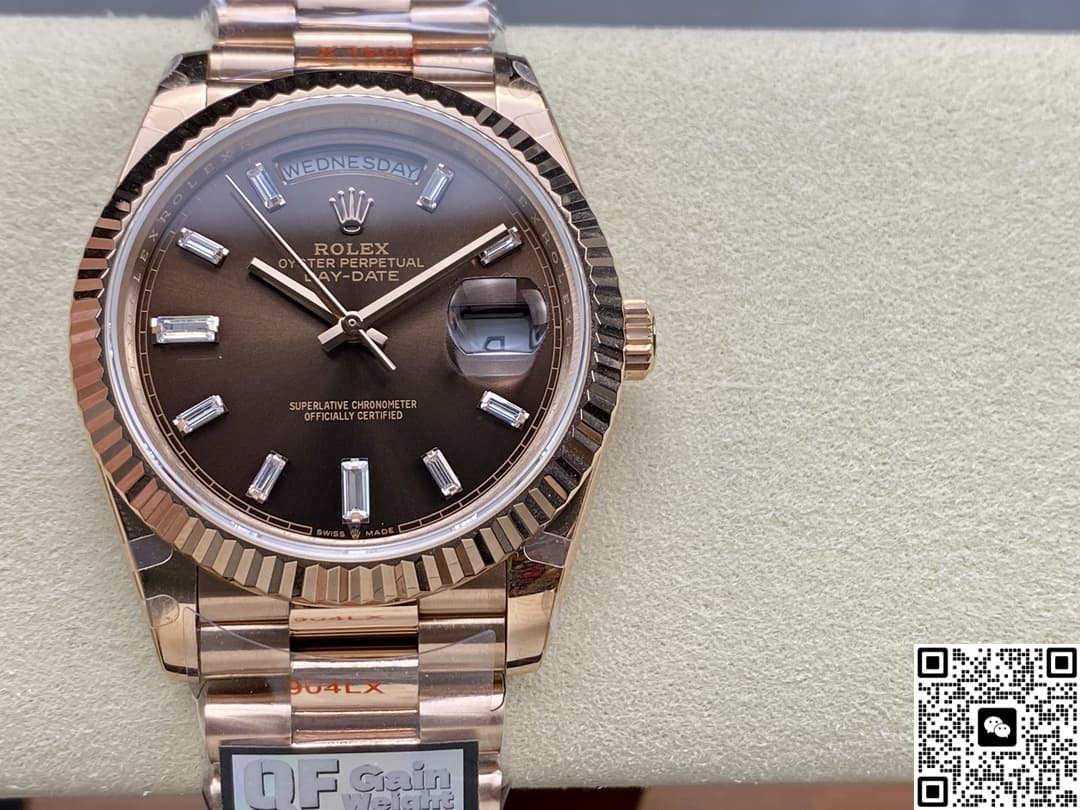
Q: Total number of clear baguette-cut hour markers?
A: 10